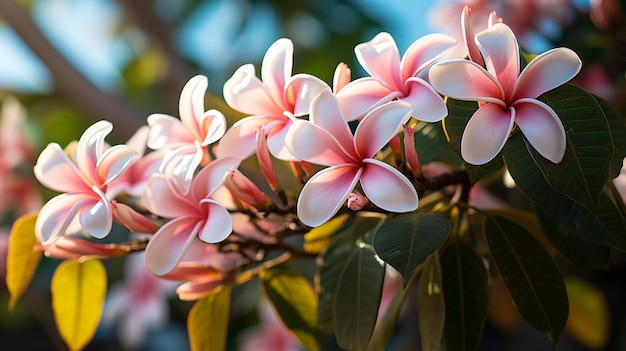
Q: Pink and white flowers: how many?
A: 7